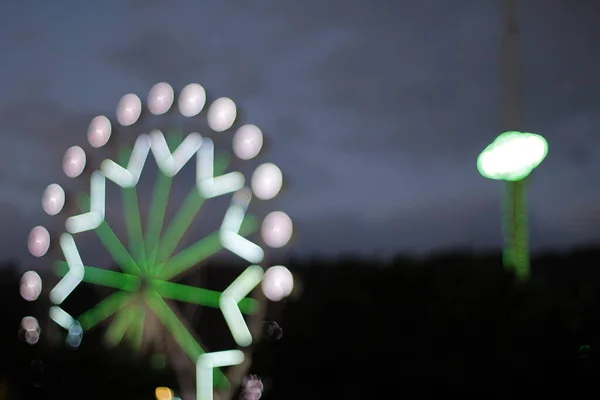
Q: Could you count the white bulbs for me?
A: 13